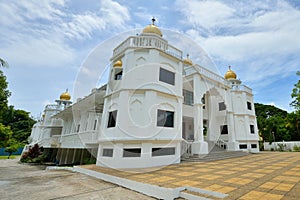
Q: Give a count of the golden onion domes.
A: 5